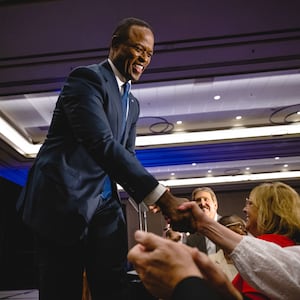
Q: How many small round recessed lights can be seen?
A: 10